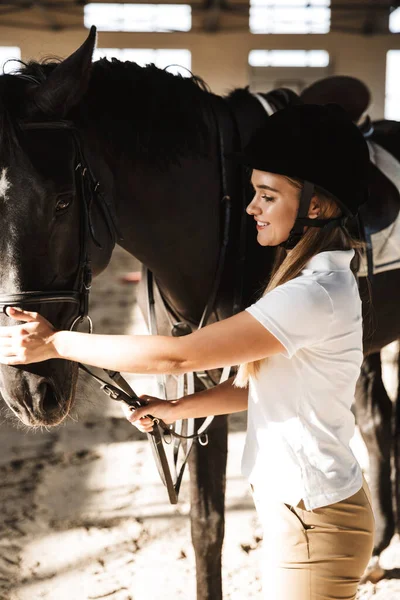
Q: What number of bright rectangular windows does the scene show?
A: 7